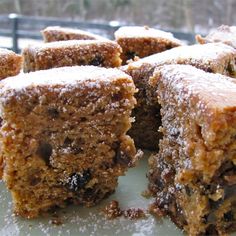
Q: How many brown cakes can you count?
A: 8